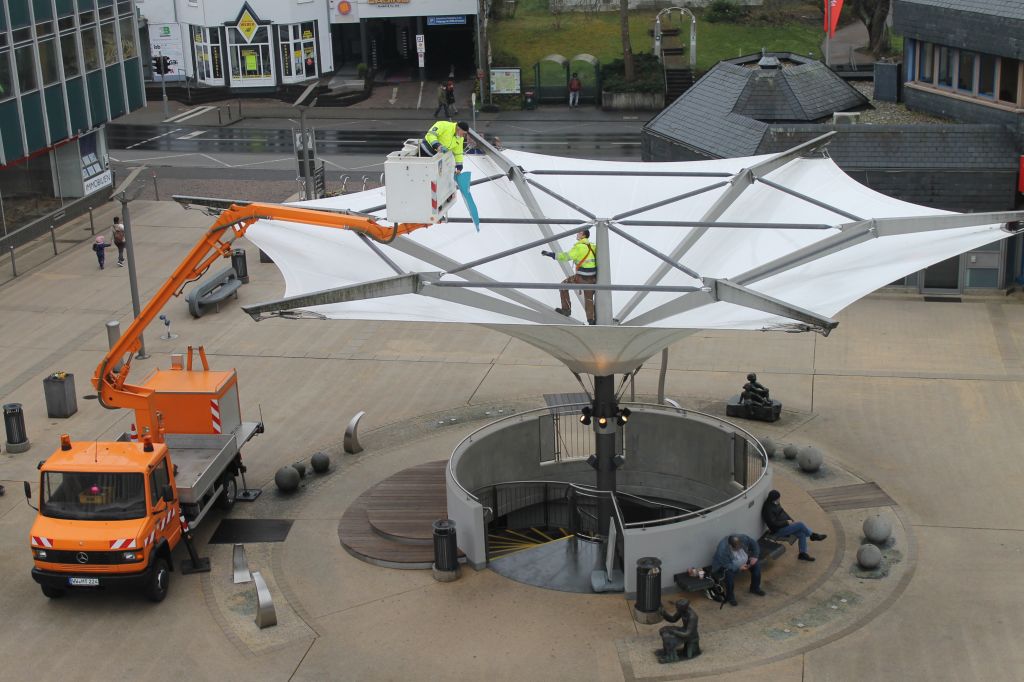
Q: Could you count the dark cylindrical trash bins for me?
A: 4